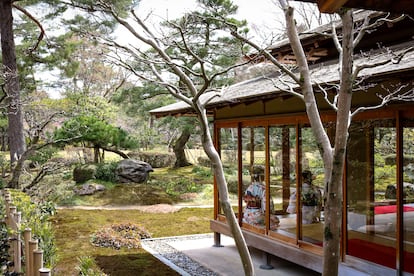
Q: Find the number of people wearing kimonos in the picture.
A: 2